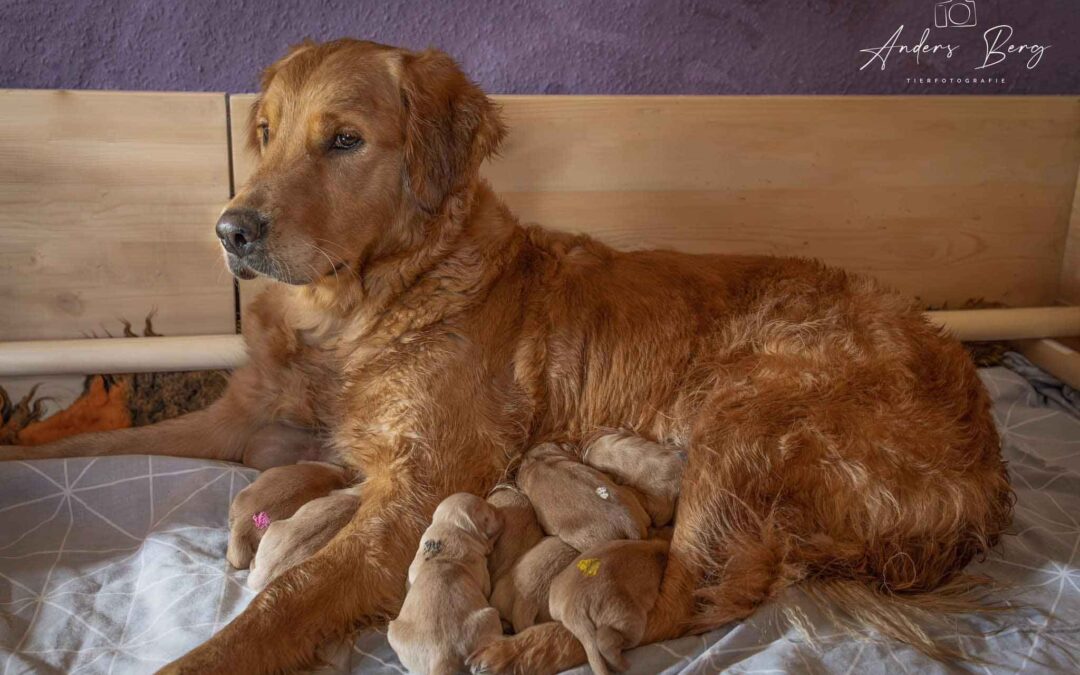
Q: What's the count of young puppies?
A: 8